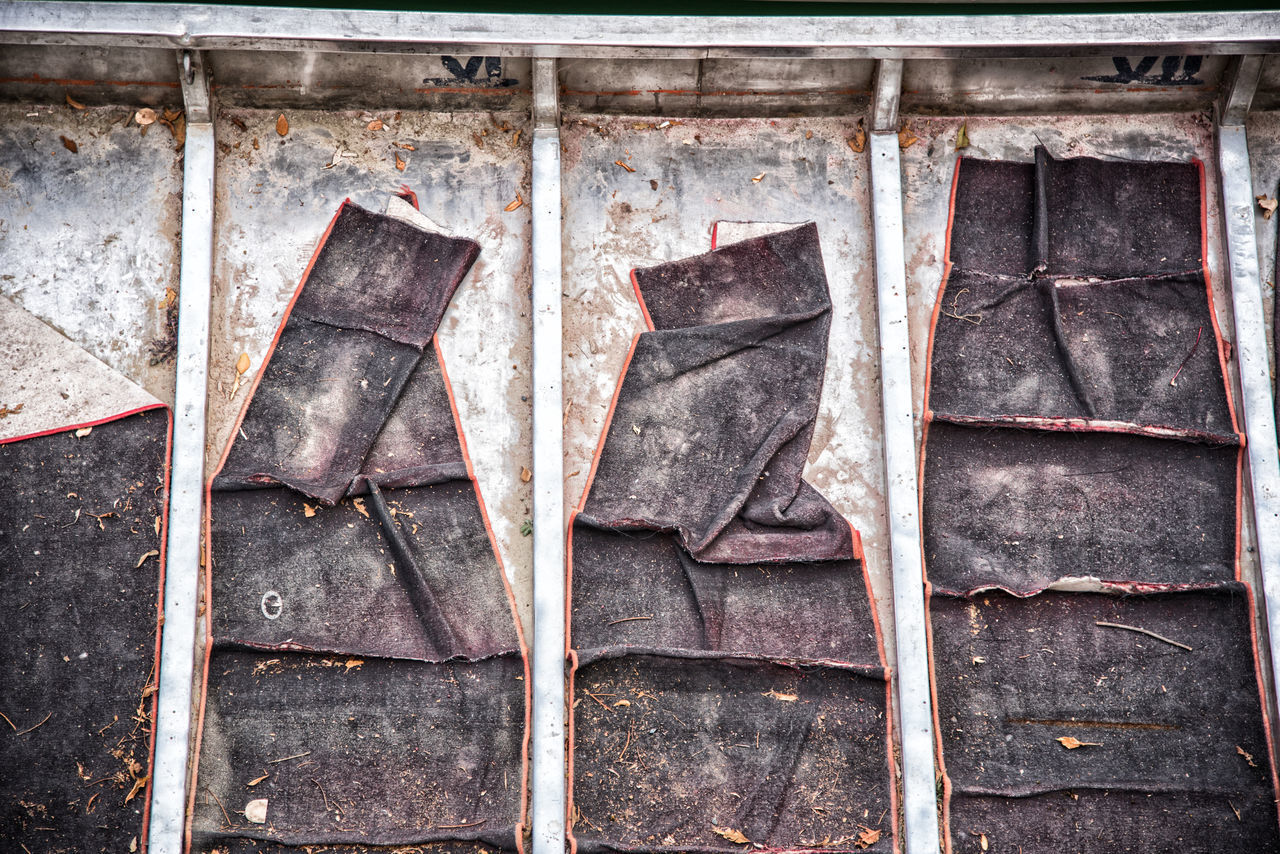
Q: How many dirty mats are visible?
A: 4